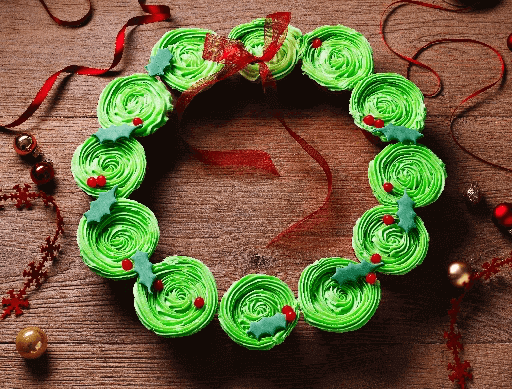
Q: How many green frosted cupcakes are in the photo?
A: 12